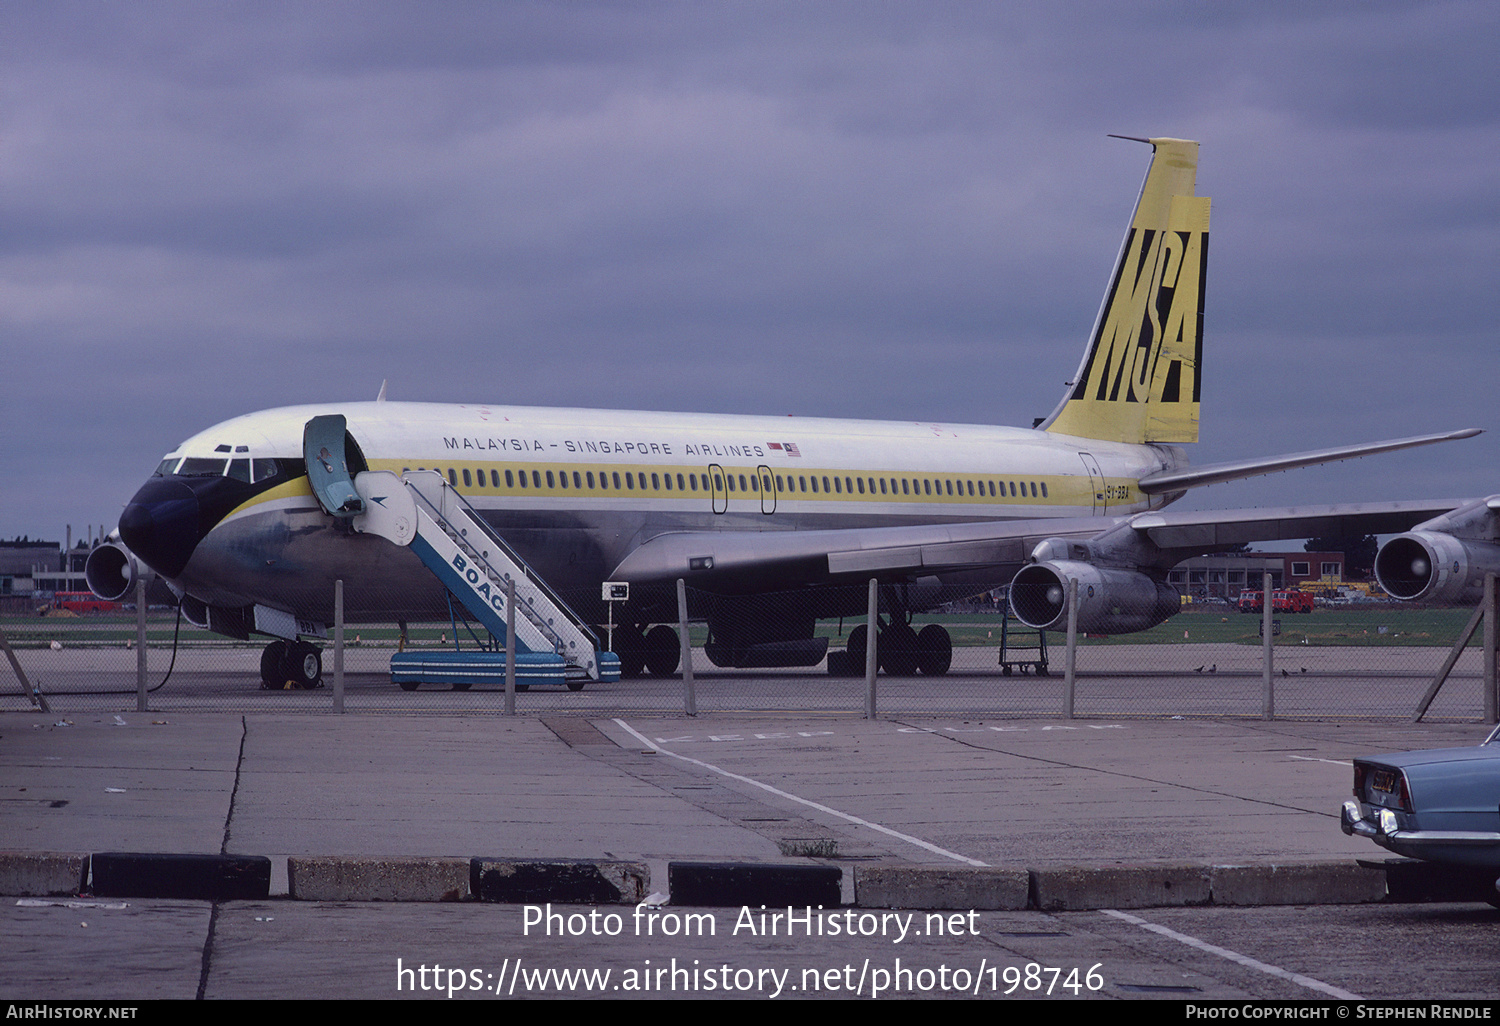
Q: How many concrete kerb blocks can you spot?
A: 9